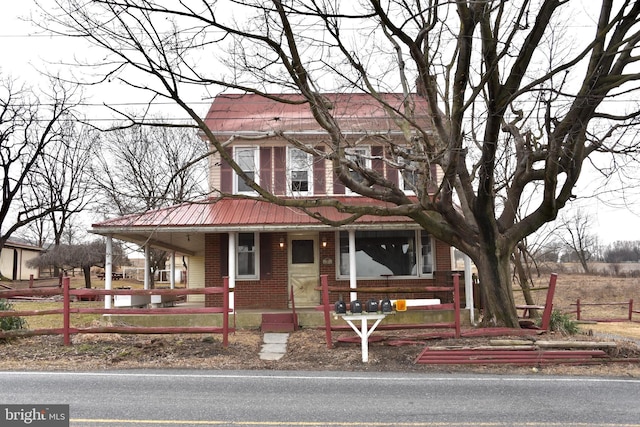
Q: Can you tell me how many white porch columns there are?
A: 6